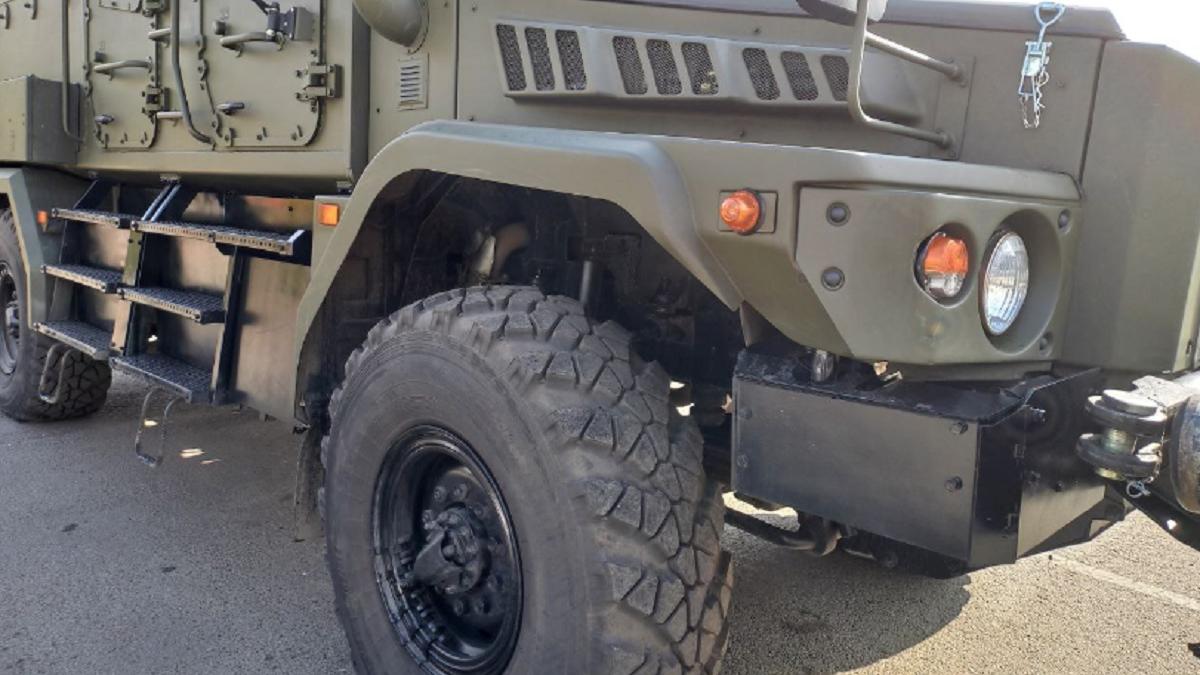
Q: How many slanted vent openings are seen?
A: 9